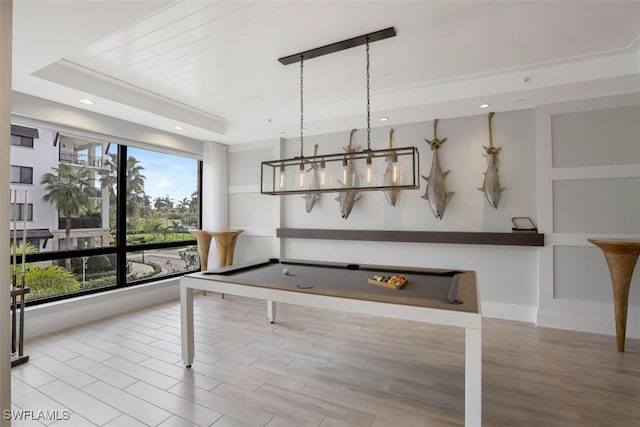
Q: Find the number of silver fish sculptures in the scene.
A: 5